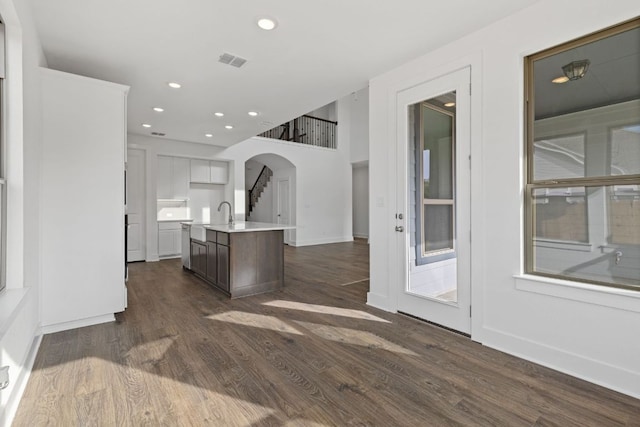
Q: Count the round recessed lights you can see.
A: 8